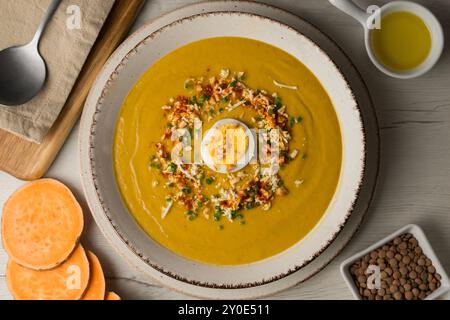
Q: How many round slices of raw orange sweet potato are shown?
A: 4